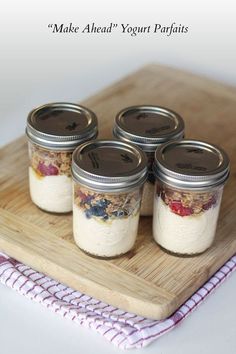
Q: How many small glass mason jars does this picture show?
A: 4